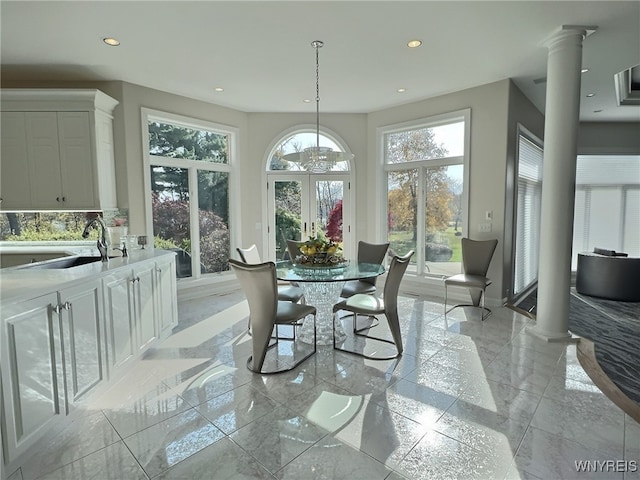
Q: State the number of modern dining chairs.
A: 6